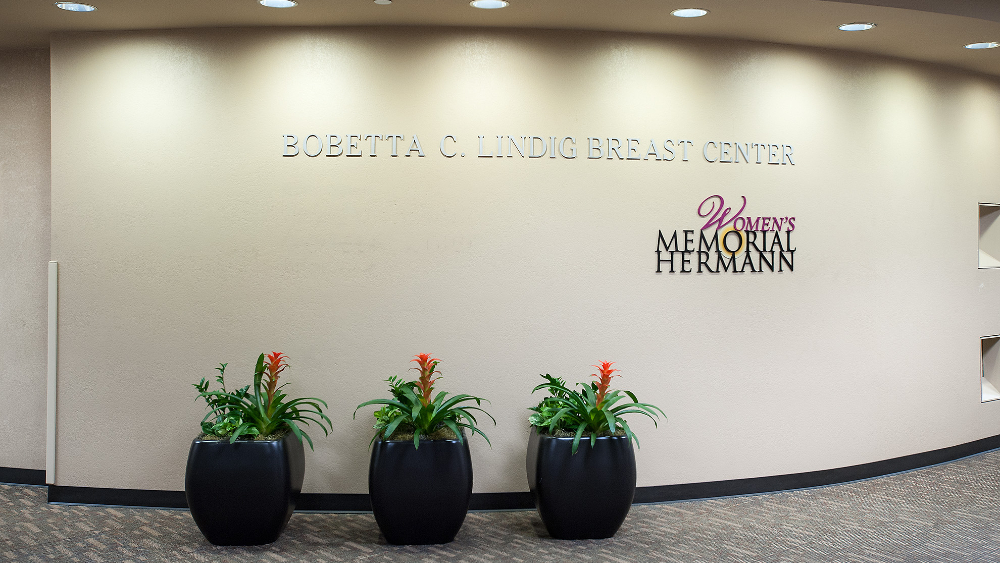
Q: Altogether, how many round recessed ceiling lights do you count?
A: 6